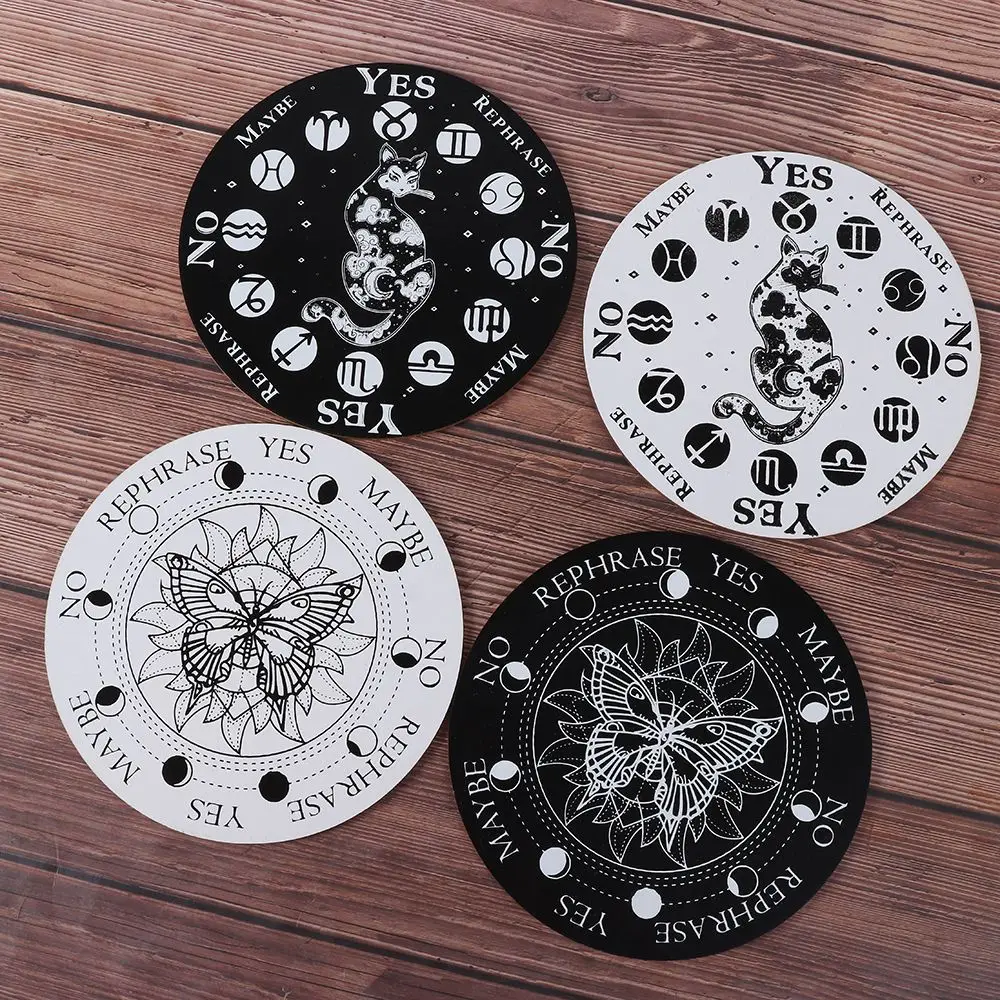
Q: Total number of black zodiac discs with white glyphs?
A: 12